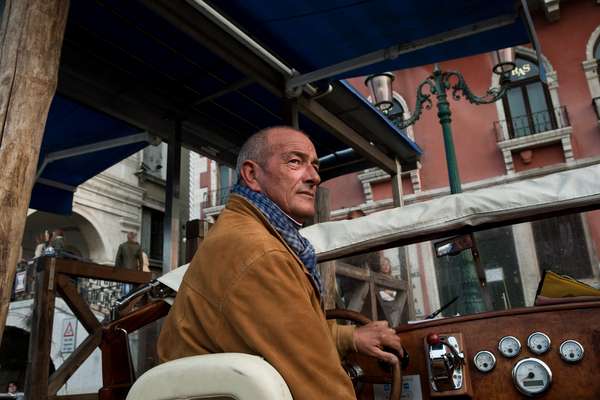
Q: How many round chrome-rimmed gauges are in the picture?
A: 5